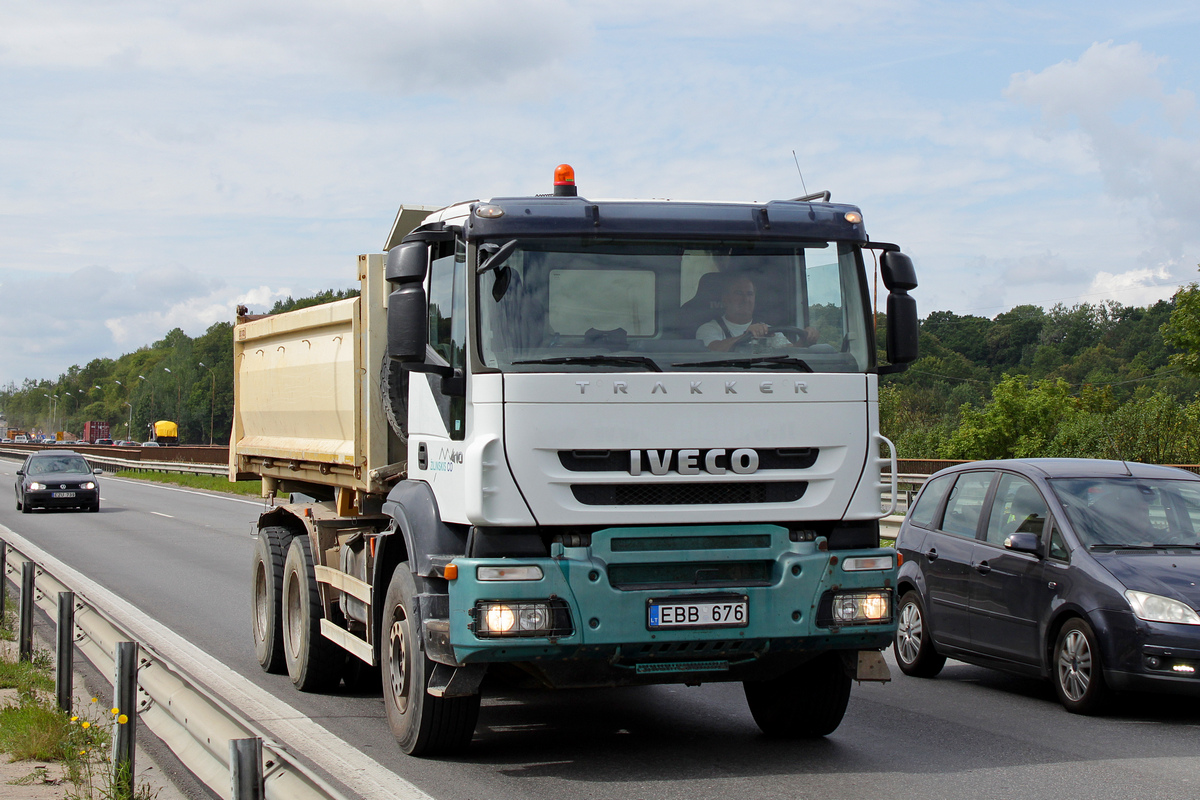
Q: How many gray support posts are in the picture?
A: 5